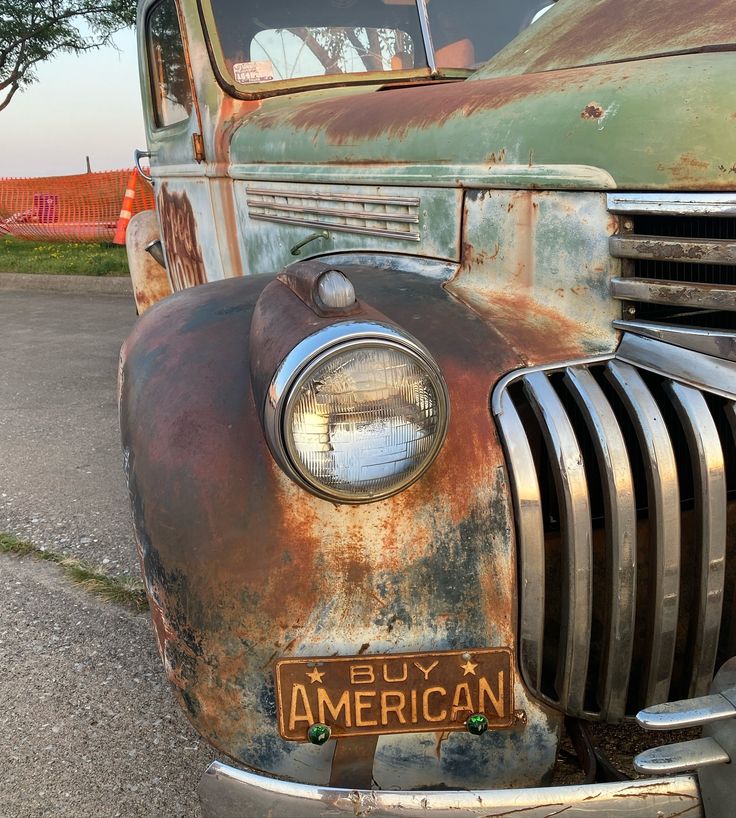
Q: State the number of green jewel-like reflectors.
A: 2